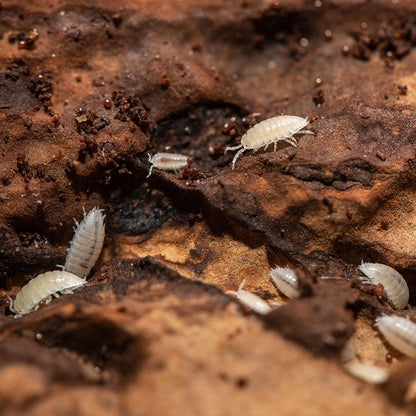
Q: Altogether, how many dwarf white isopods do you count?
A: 9